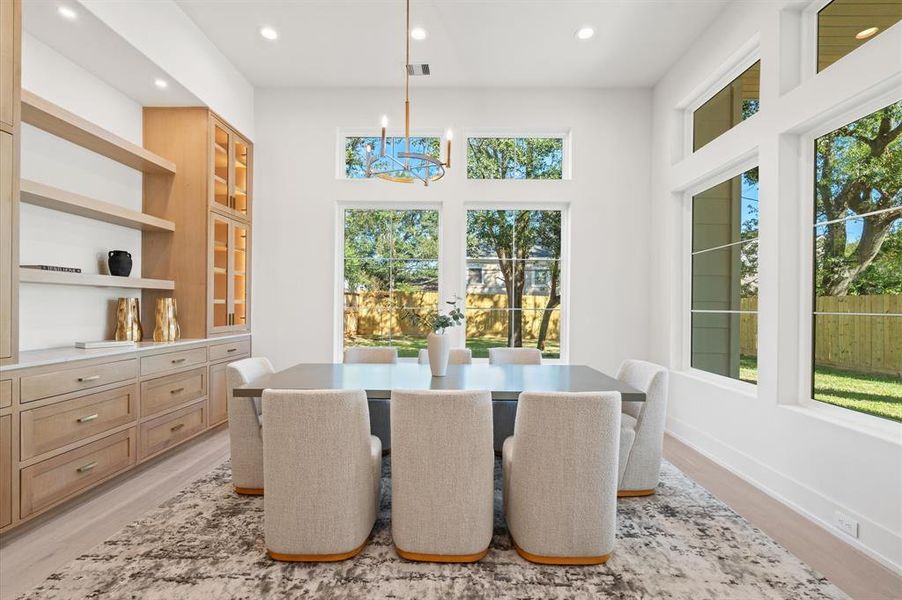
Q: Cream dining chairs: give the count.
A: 8